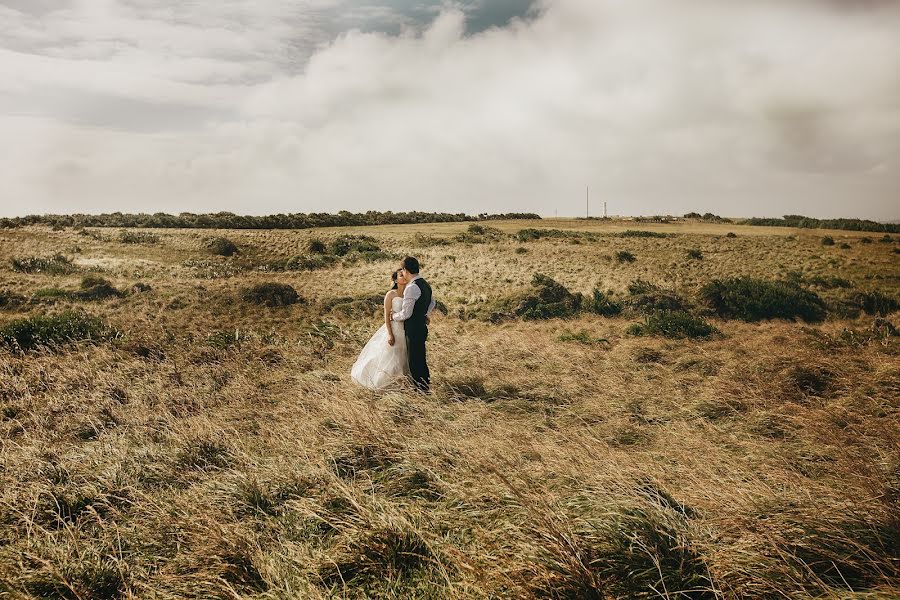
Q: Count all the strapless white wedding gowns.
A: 1